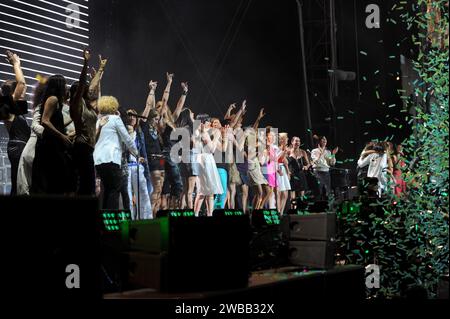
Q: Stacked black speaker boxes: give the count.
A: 4